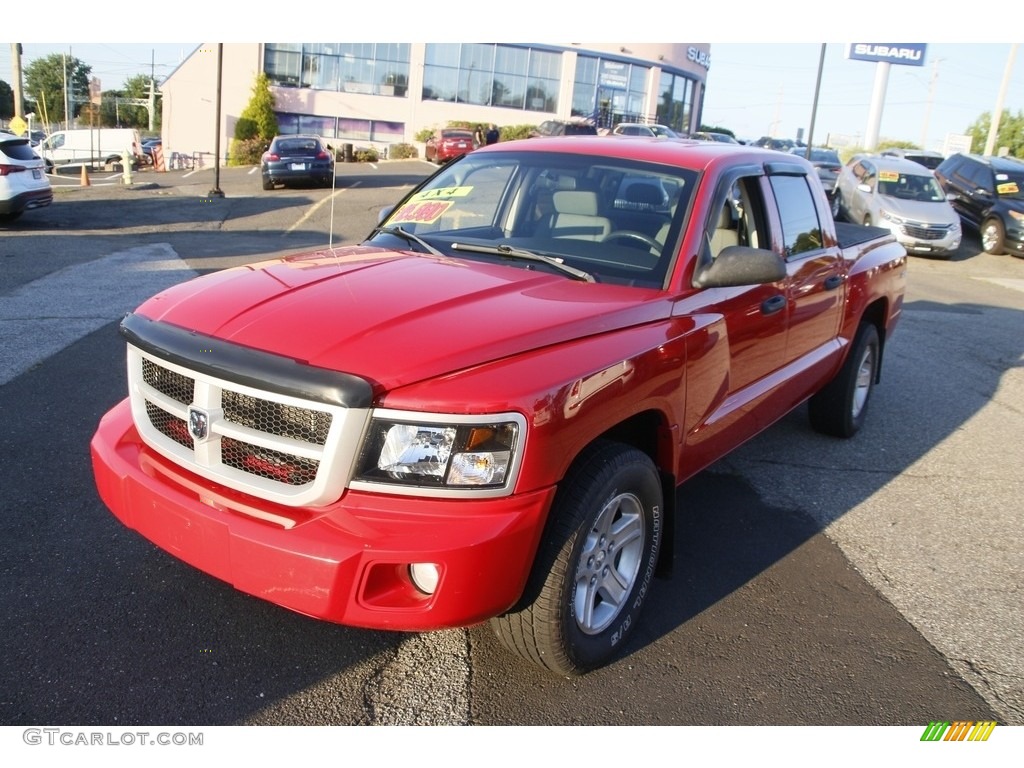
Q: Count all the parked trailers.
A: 0